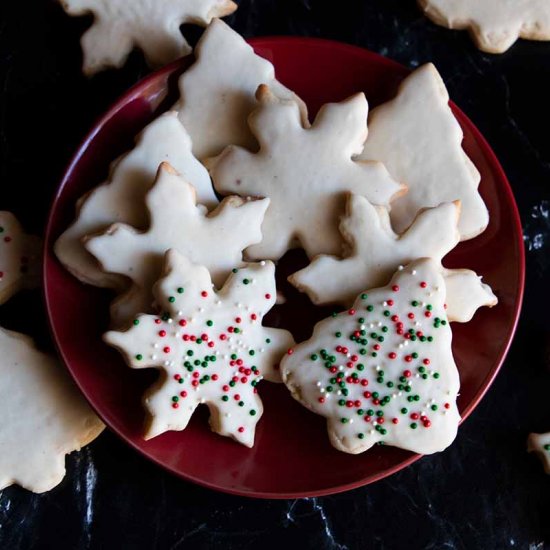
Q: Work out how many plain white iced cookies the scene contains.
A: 9